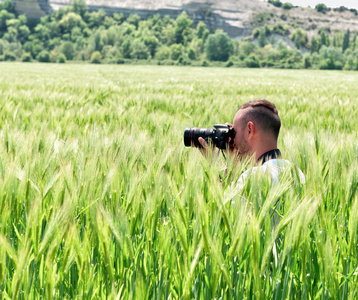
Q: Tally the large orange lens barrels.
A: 0